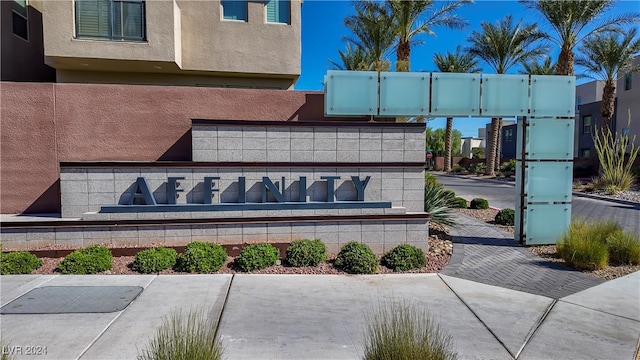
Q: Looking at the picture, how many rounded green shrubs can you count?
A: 12